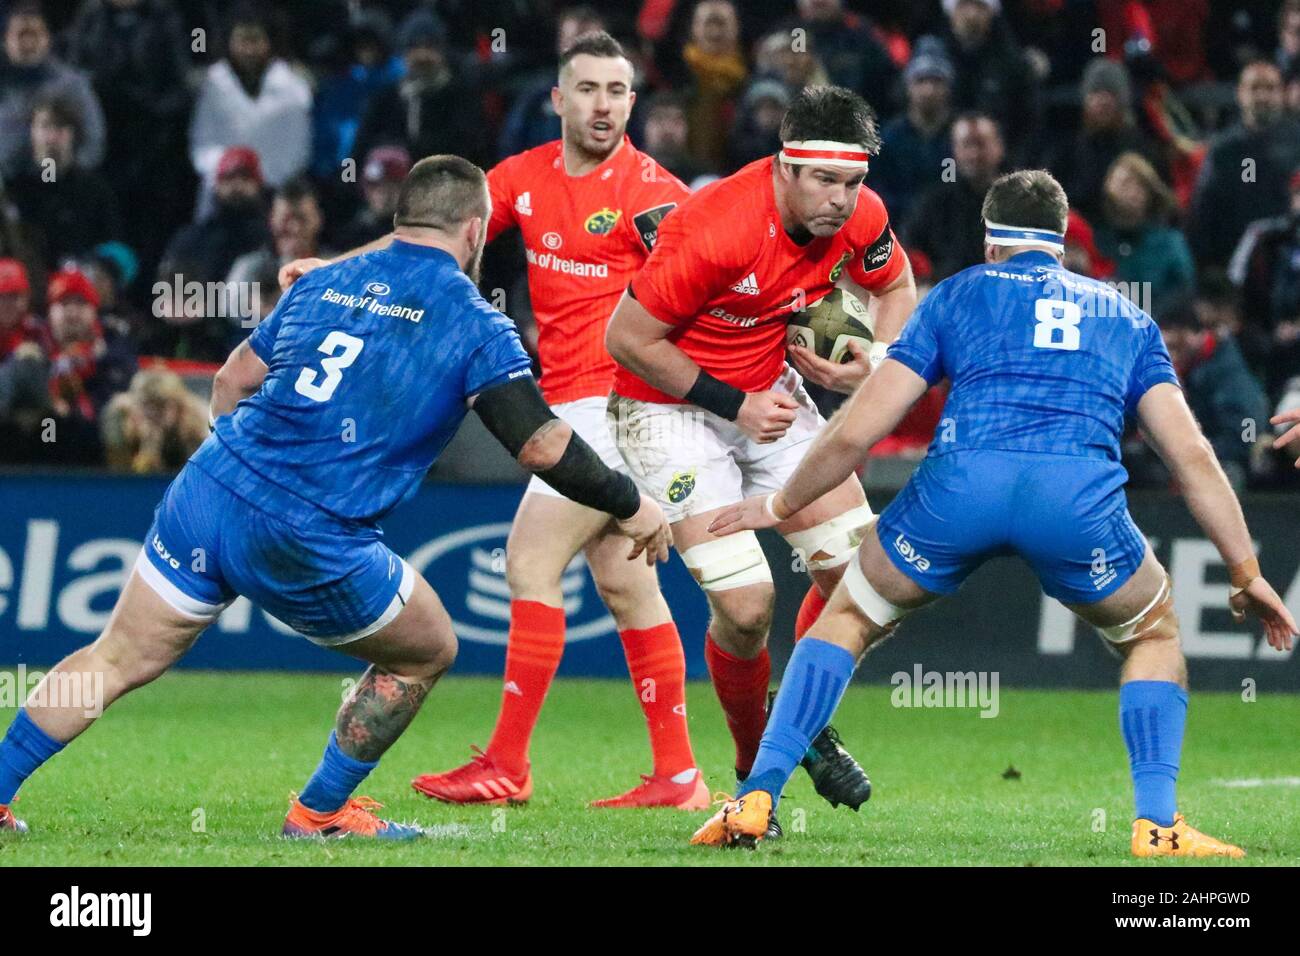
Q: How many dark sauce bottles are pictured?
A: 0